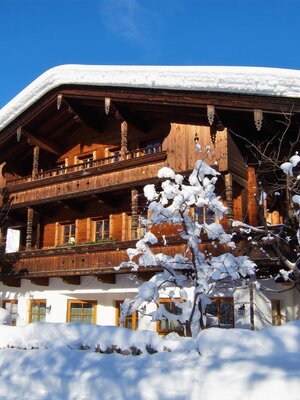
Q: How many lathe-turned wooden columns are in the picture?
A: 5